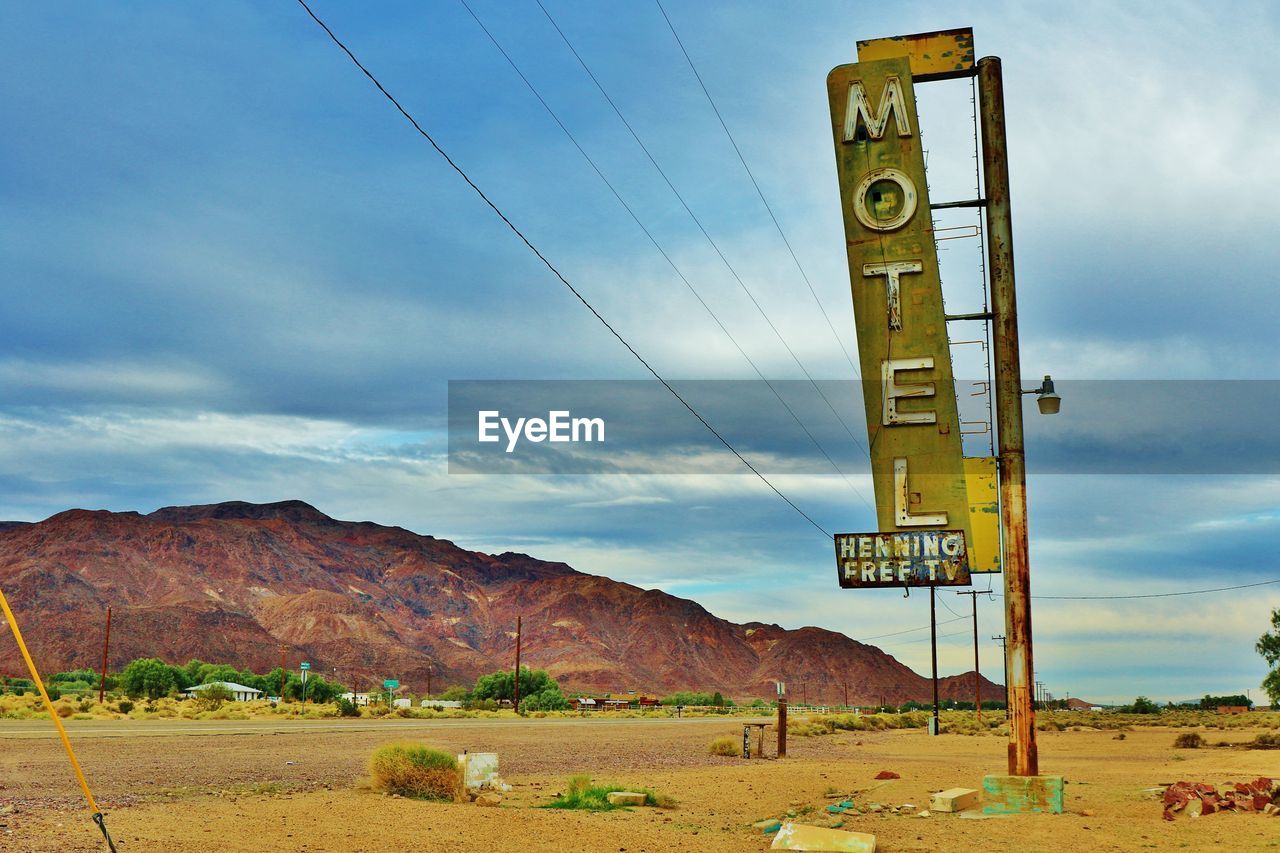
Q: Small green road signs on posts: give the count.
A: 2